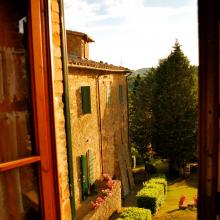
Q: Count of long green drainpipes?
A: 1